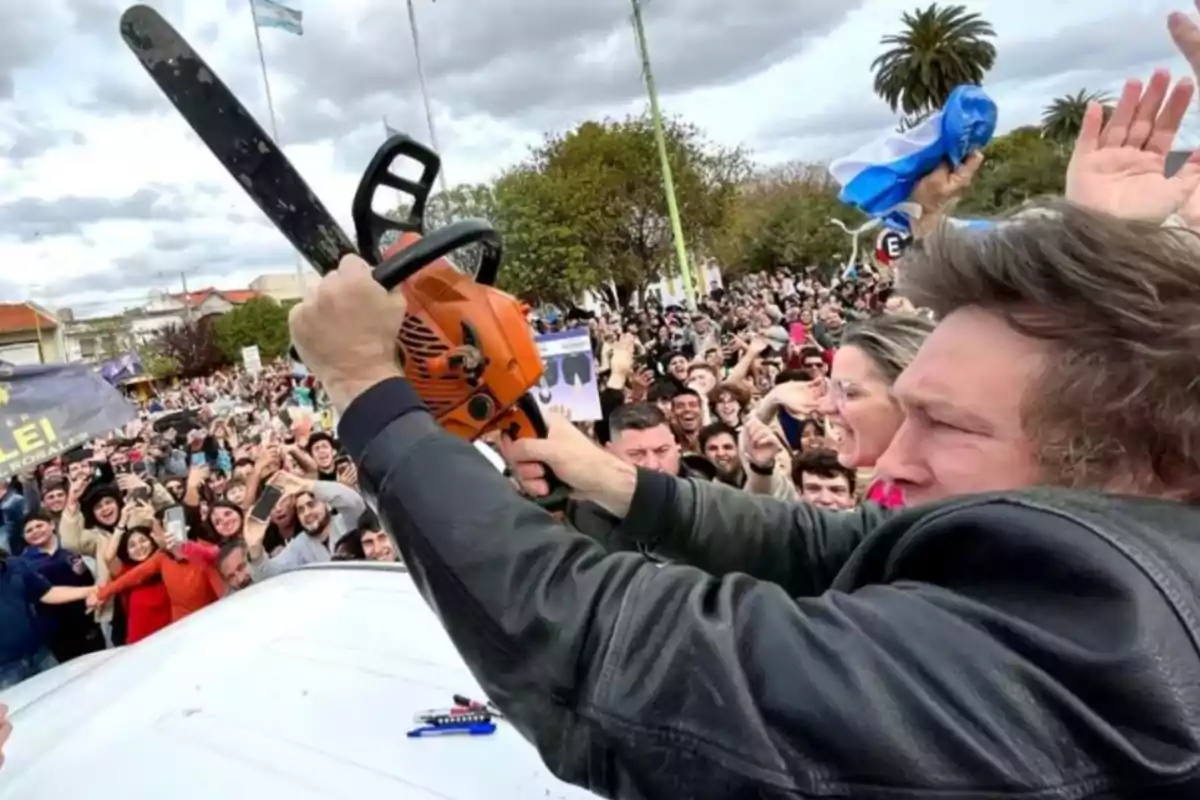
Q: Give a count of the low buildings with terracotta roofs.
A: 2